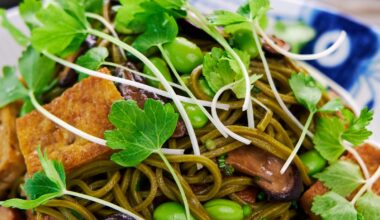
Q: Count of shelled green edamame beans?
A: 8